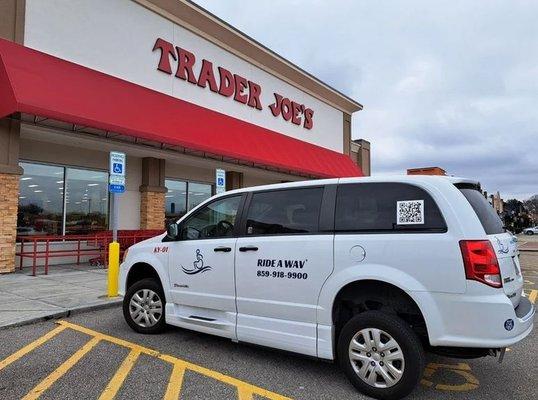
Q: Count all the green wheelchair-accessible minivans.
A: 0